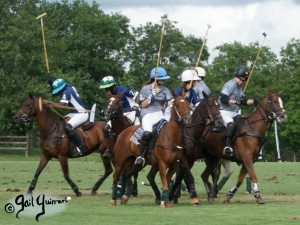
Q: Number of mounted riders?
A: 6